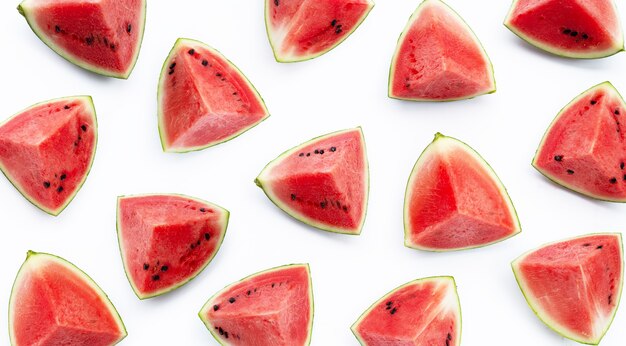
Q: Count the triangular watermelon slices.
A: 14